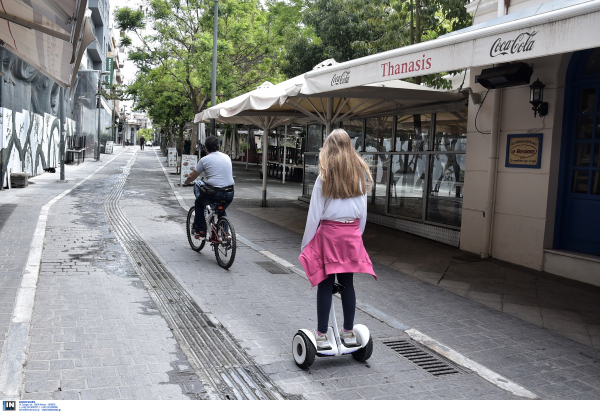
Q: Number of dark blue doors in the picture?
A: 1